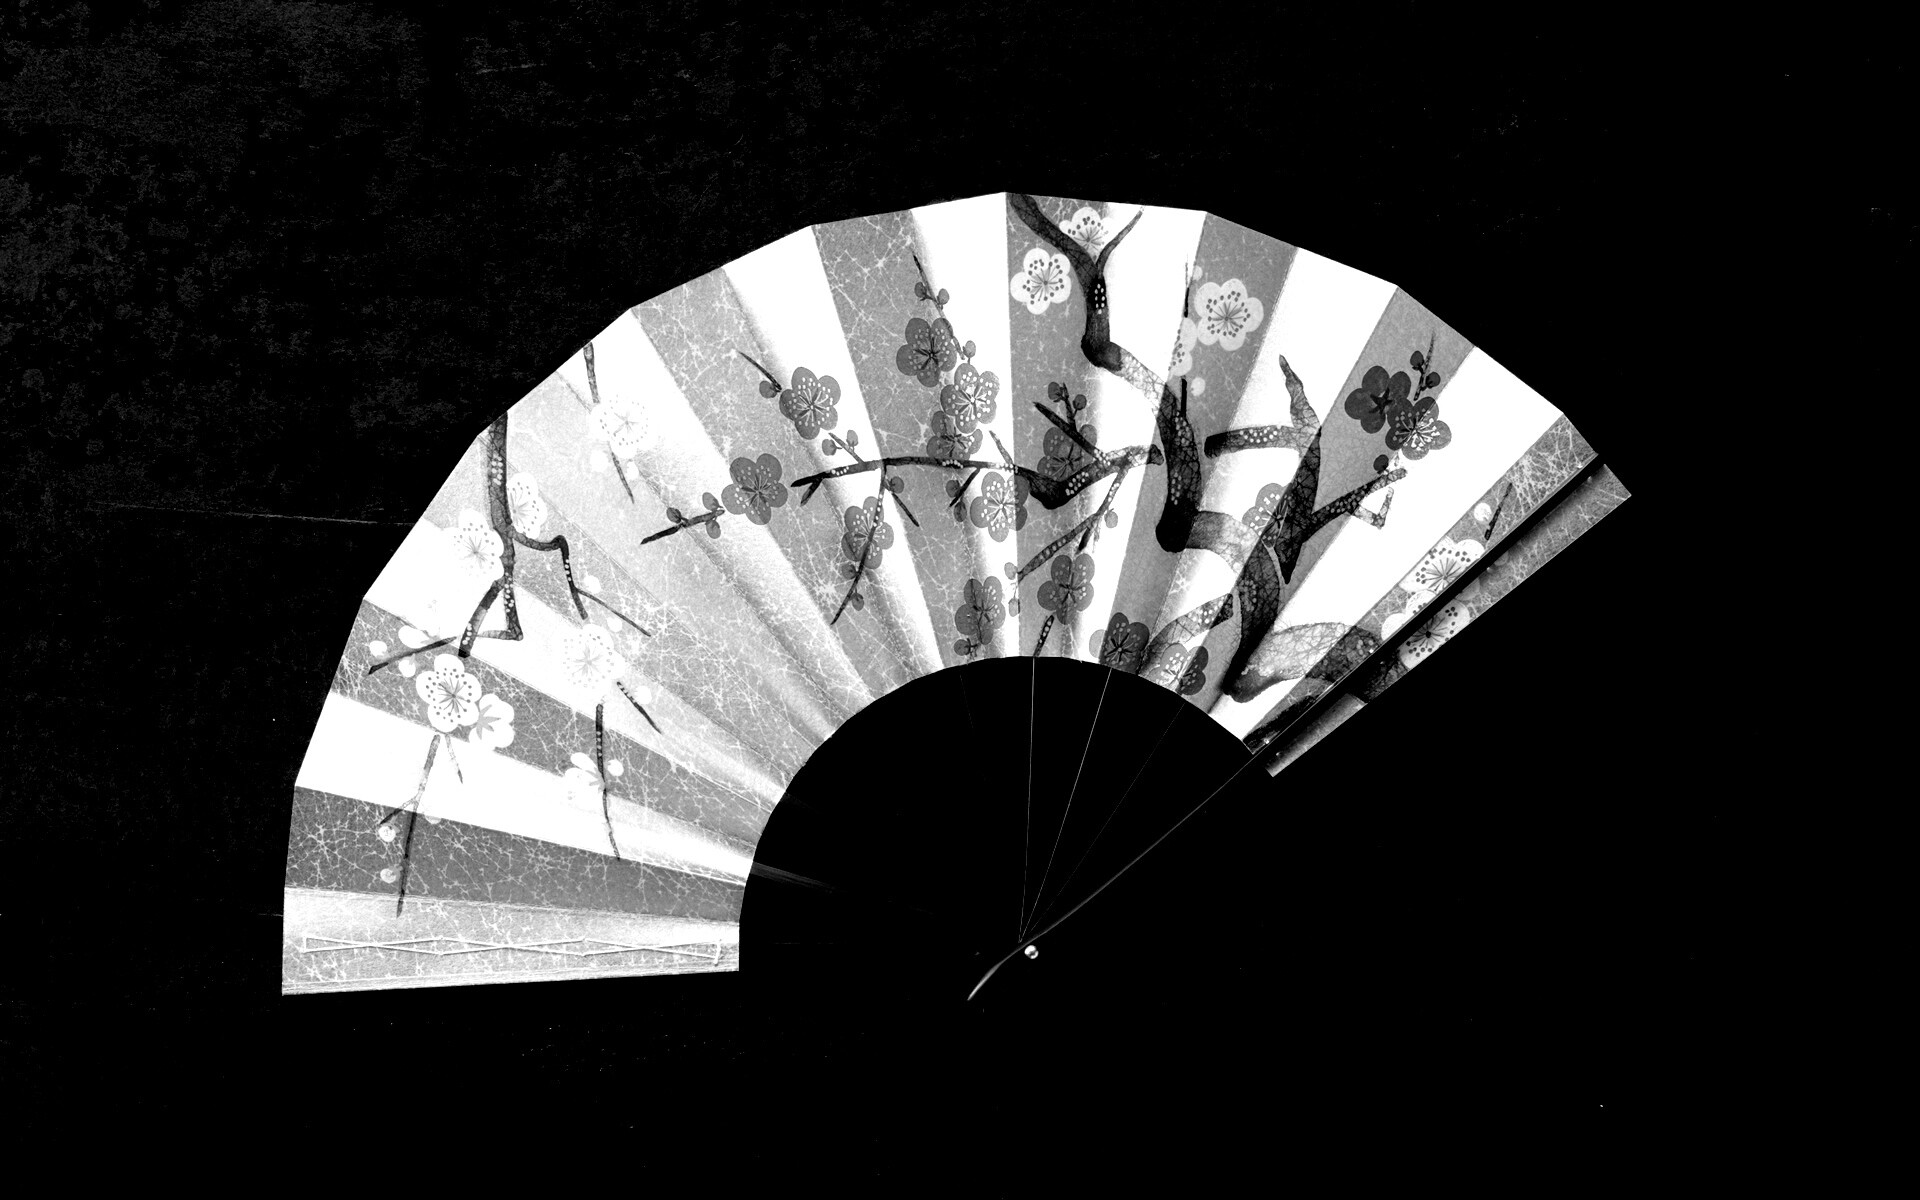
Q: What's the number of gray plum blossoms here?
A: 15